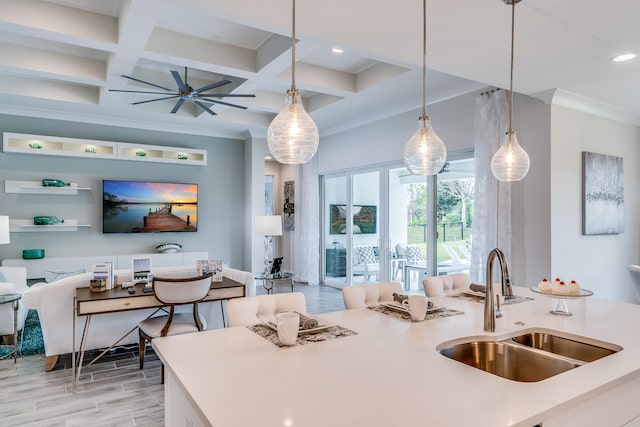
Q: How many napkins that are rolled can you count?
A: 3